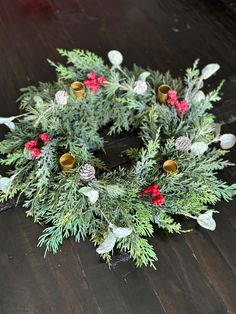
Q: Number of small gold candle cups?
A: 4